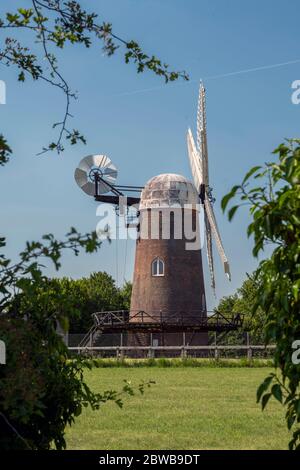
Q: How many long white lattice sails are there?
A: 4